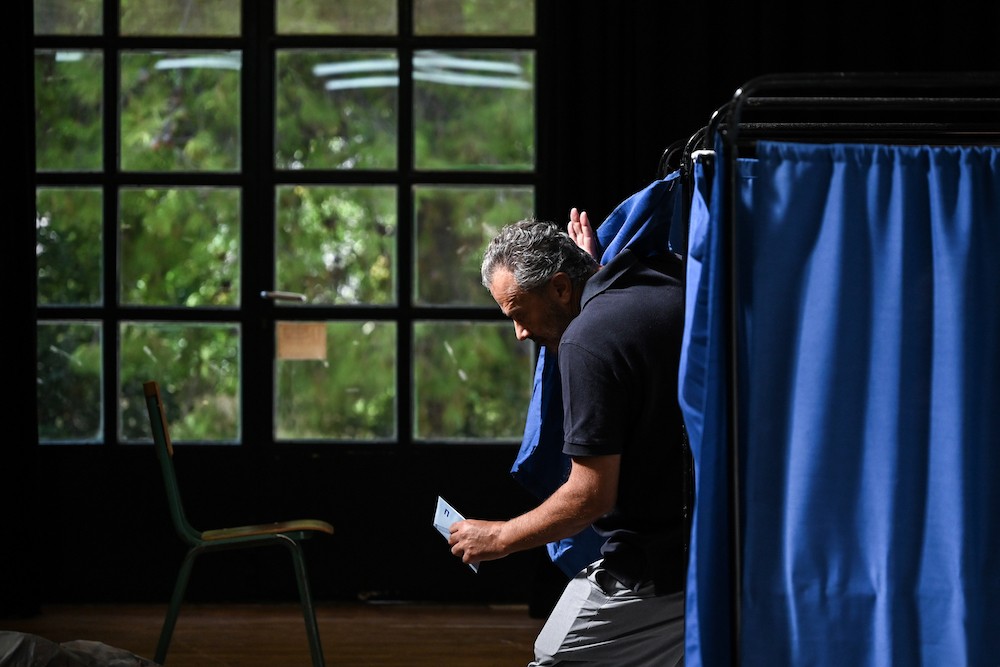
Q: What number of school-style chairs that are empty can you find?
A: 1